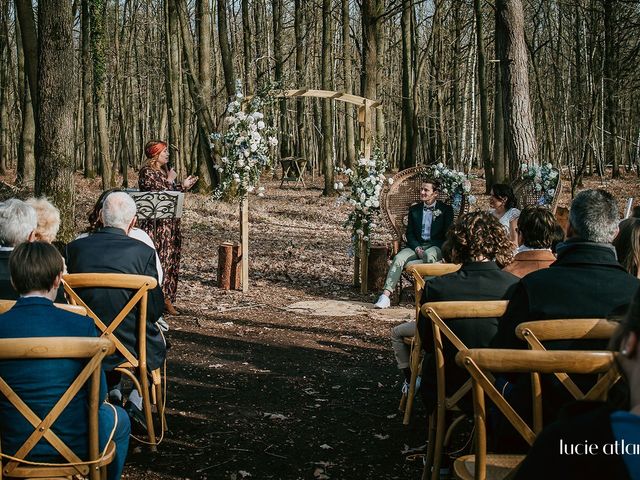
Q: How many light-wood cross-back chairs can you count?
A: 7